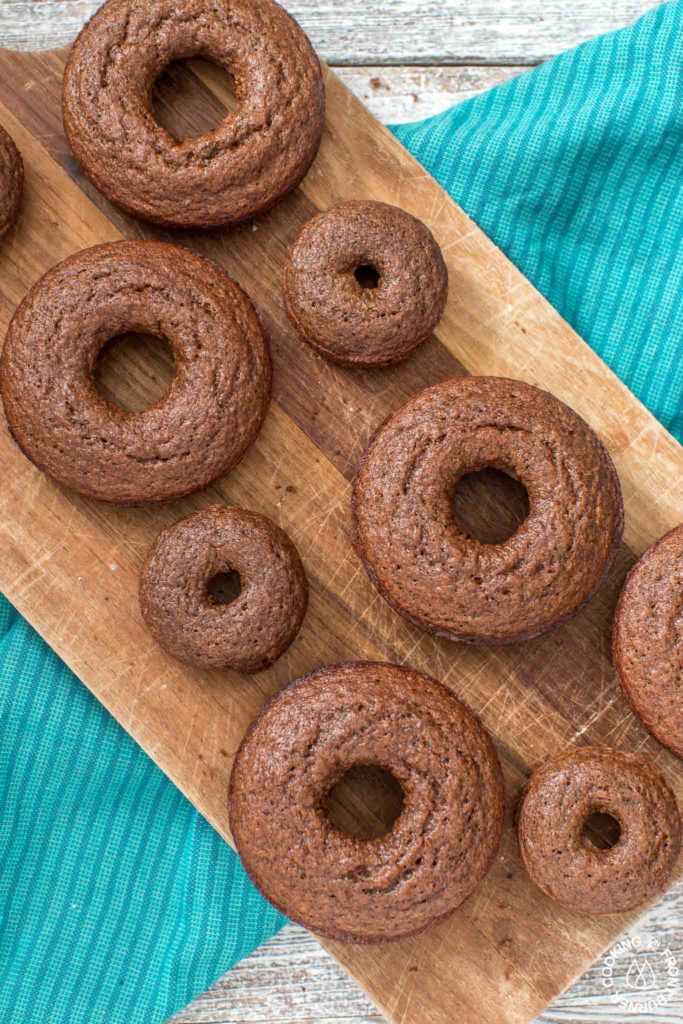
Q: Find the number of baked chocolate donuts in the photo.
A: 9